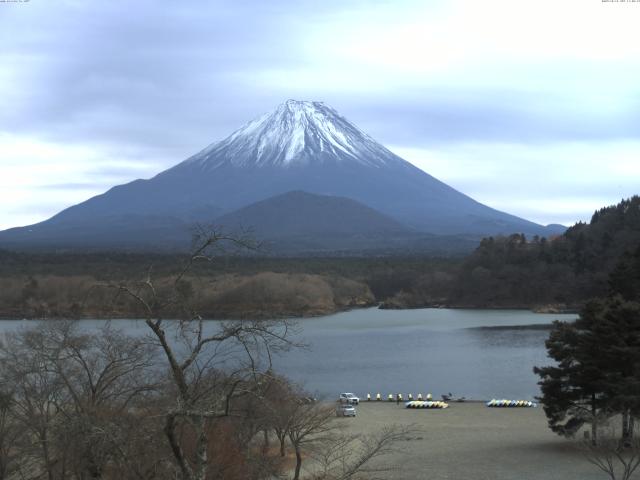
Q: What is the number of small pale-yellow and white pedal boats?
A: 7